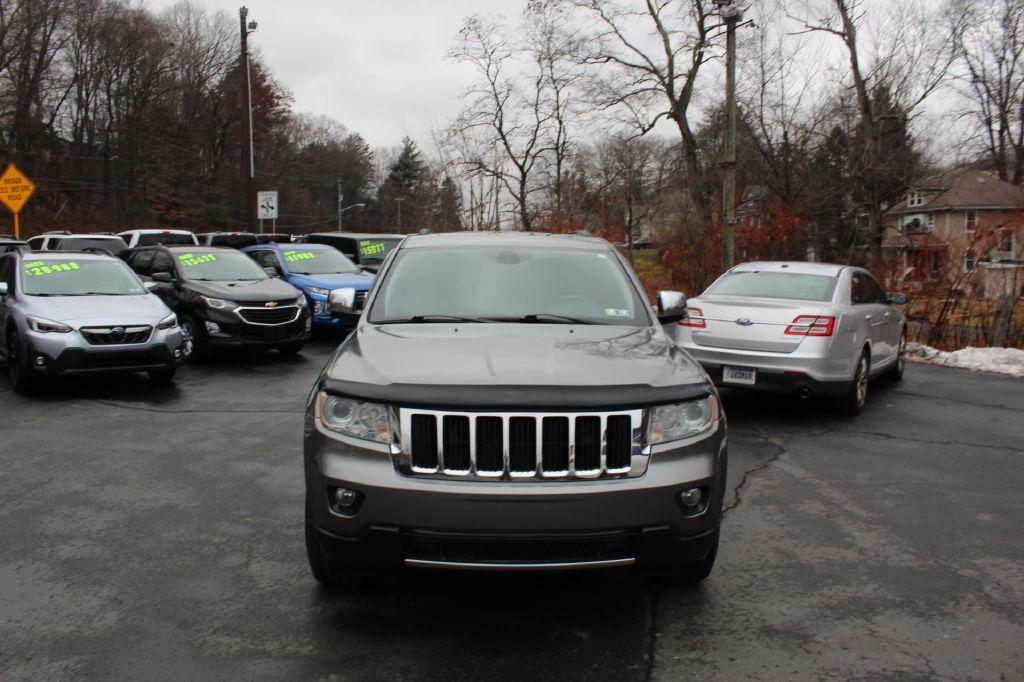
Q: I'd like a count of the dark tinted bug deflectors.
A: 1